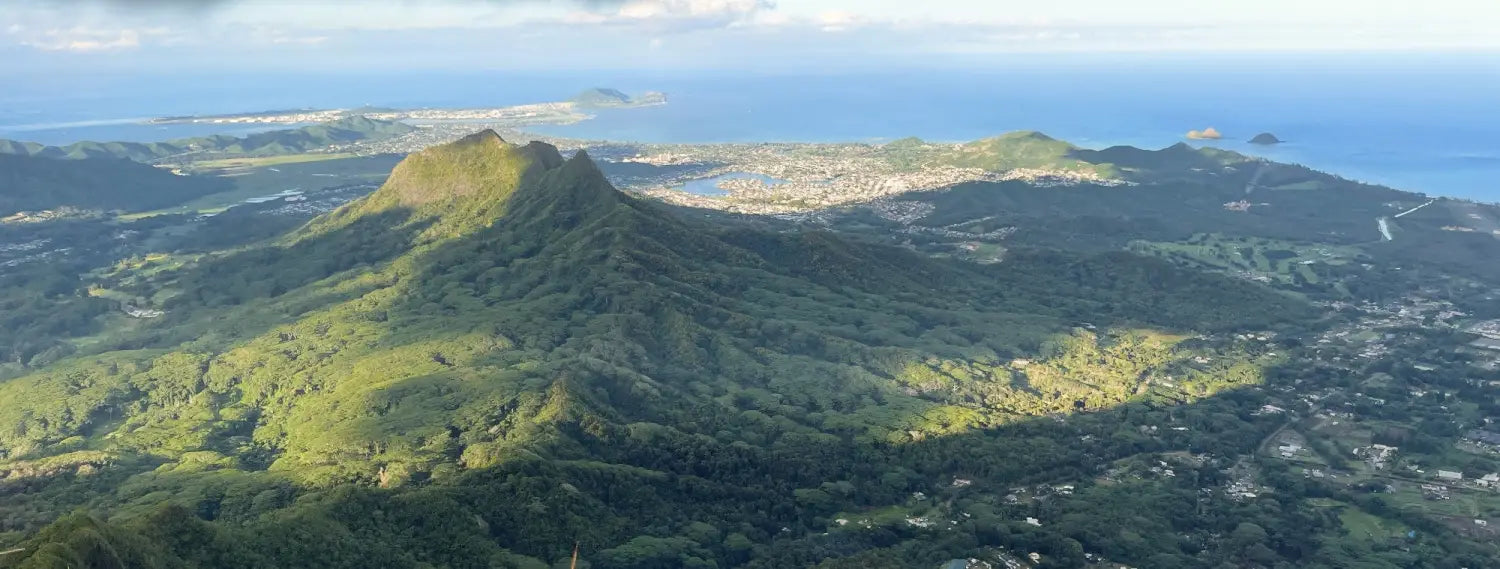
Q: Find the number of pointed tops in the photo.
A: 3